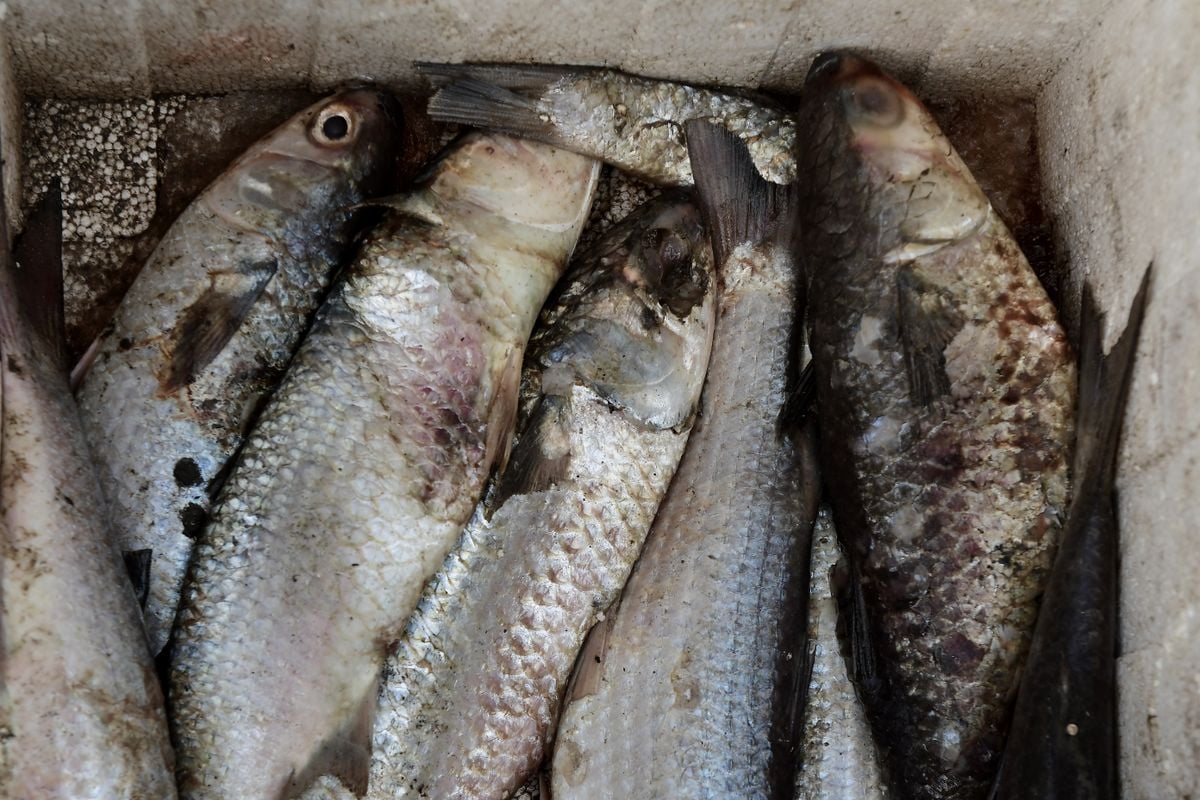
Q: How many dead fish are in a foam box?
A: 9